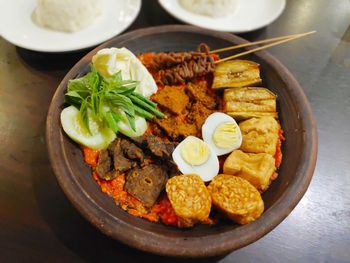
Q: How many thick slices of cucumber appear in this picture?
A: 2